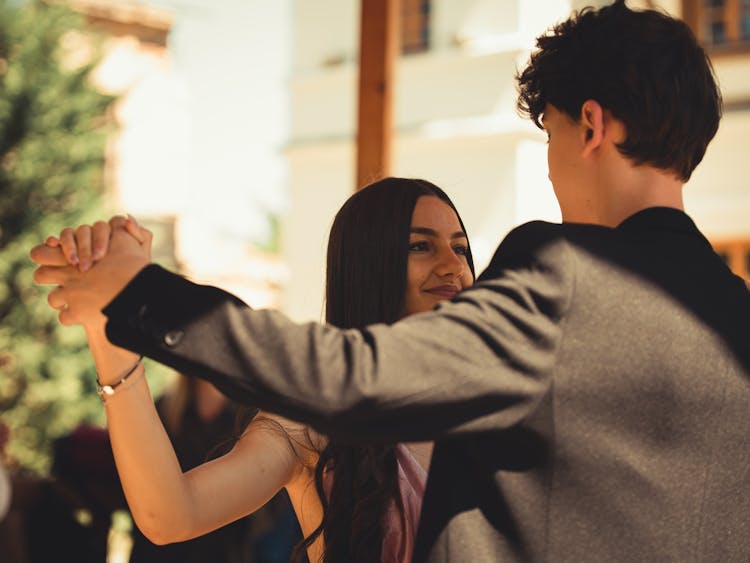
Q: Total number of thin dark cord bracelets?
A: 1